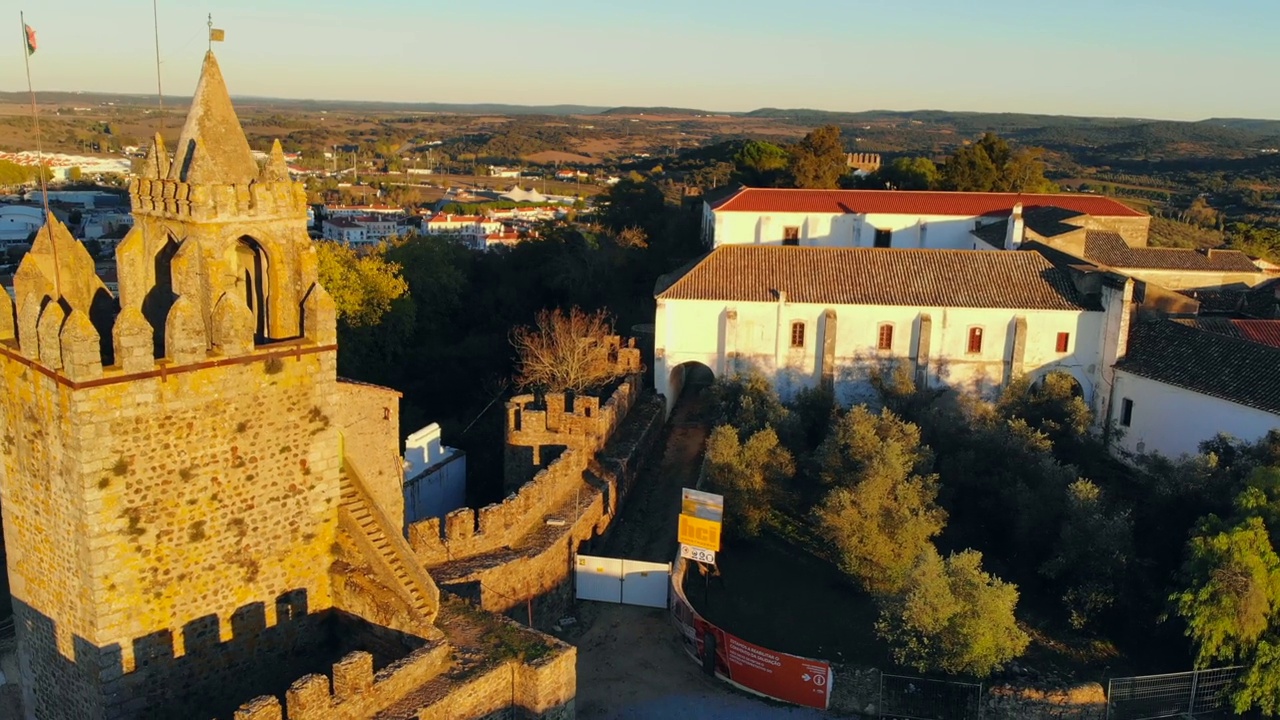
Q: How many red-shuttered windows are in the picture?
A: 4